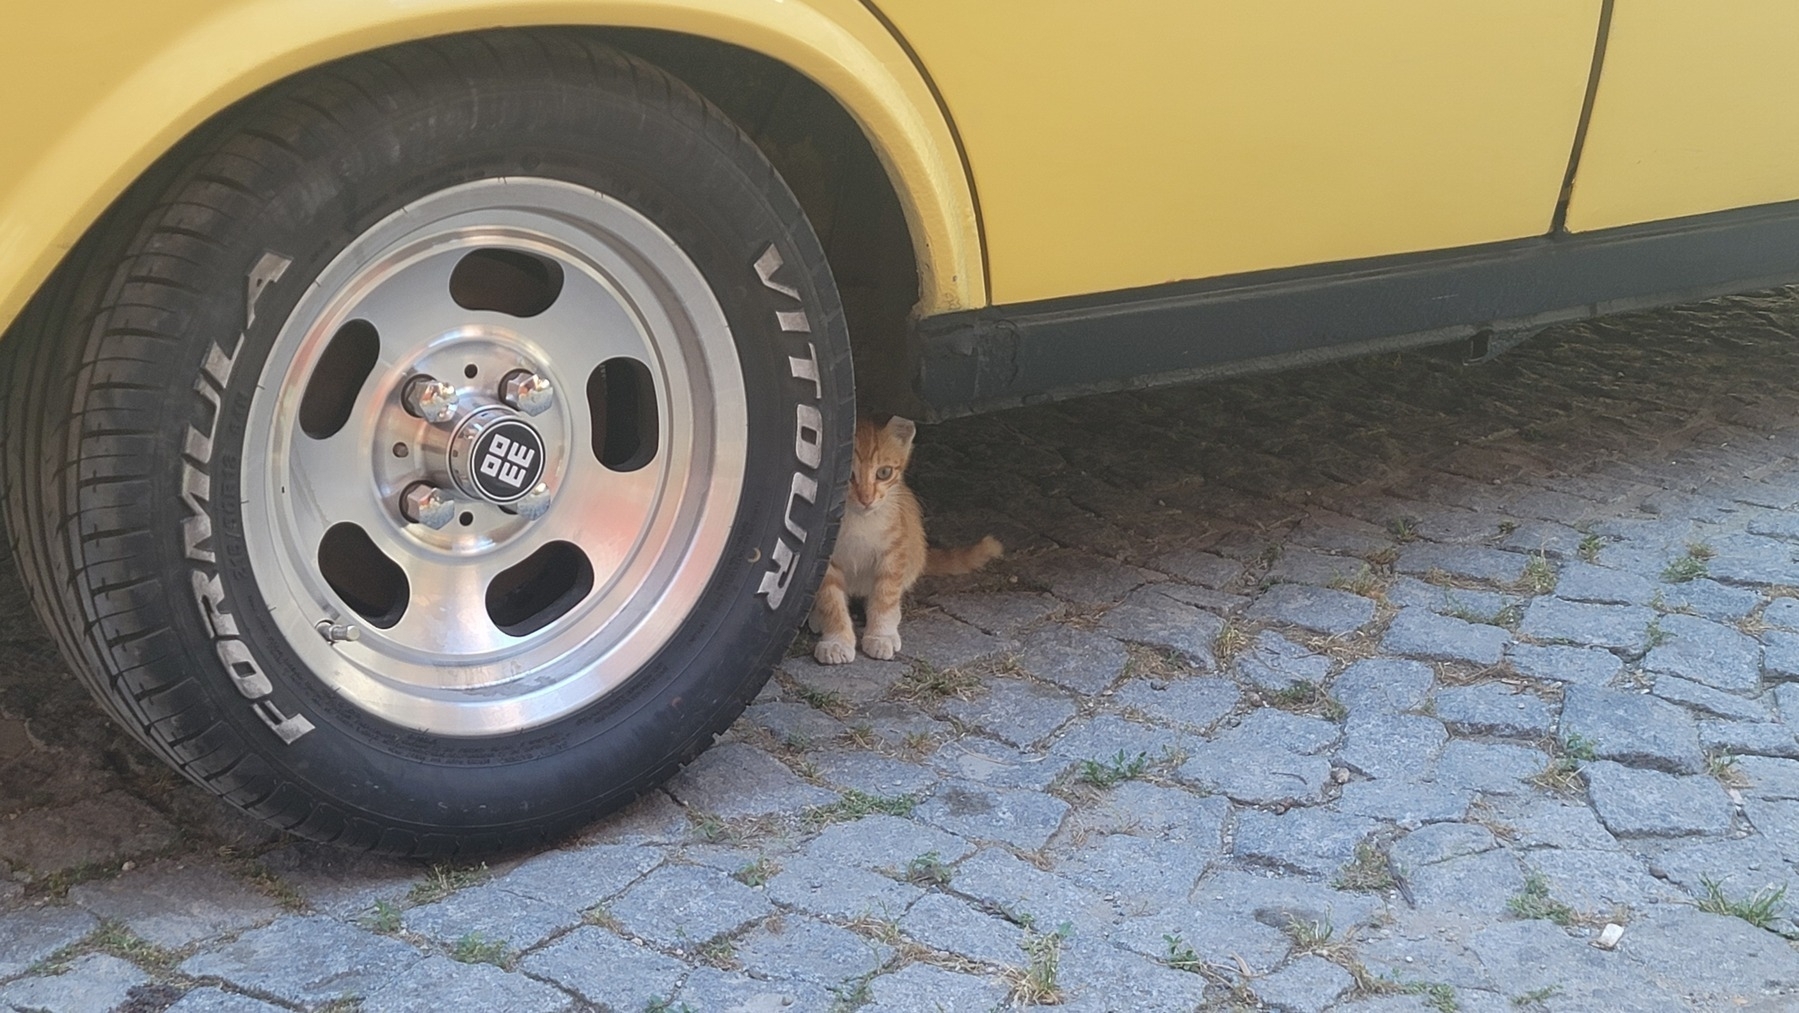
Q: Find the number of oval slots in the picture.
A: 5